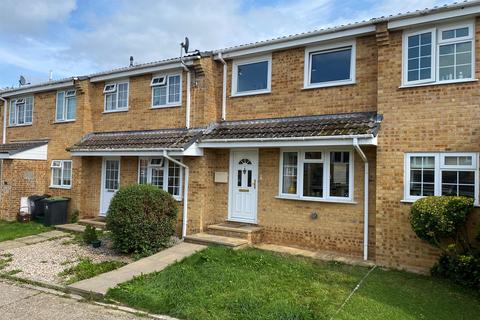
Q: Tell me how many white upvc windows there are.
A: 11